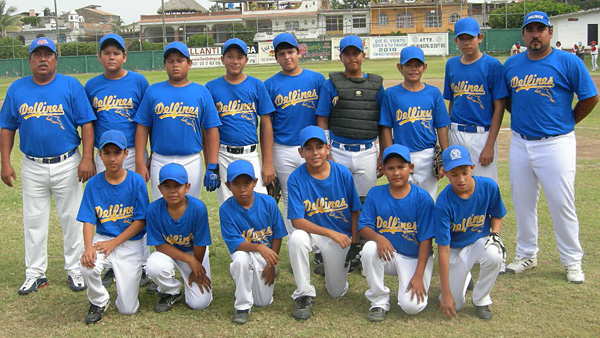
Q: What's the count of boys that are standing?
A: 7